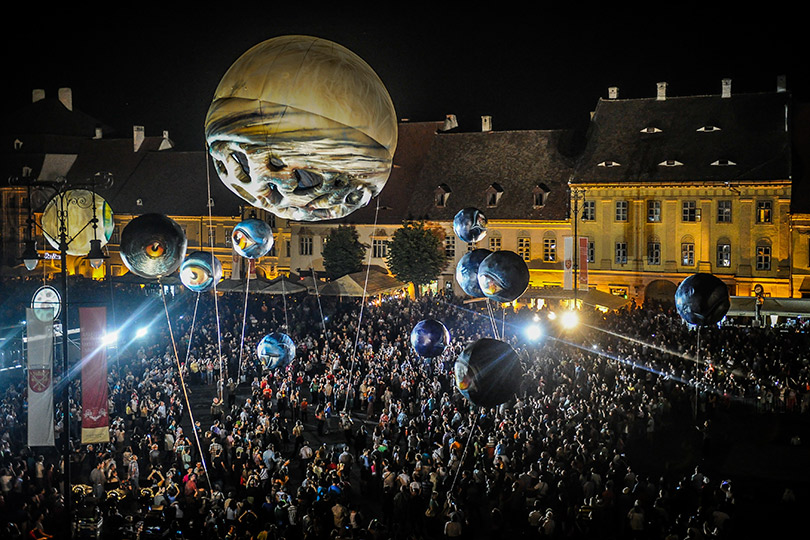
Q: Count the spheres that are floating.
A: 12